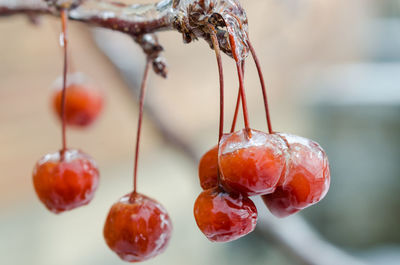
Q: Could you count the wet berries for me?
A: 7